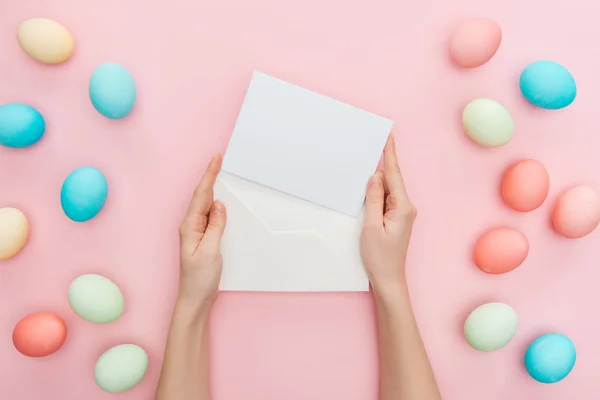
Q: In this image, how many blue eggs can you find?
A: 5